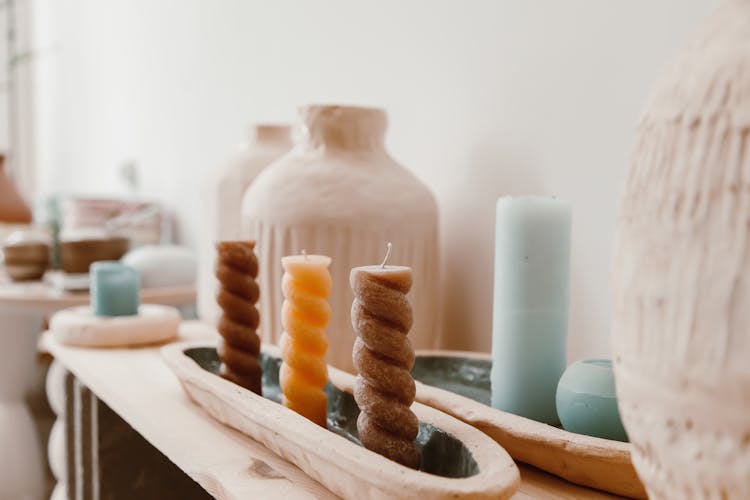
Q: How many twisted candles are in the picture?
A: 3